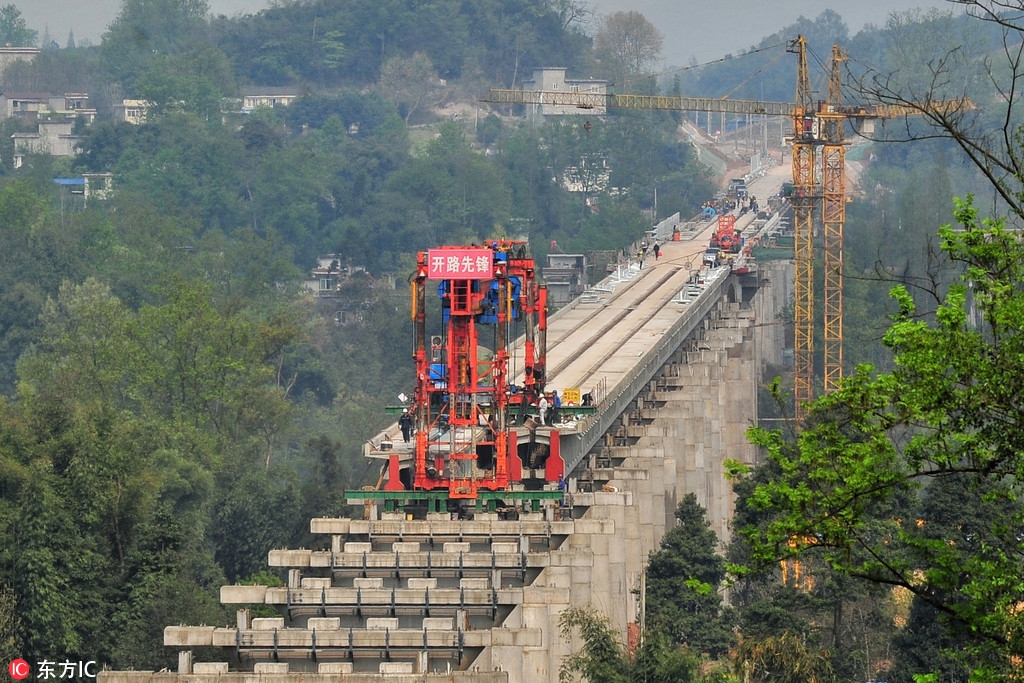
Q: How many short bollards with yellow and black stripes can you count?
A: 0